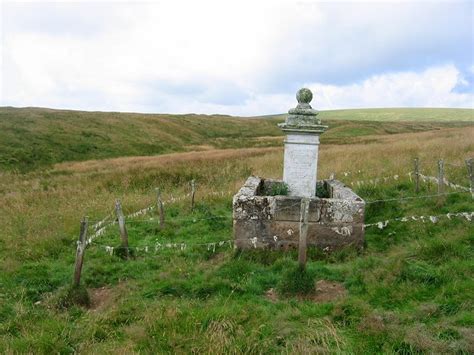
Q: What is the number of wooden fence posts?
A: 8